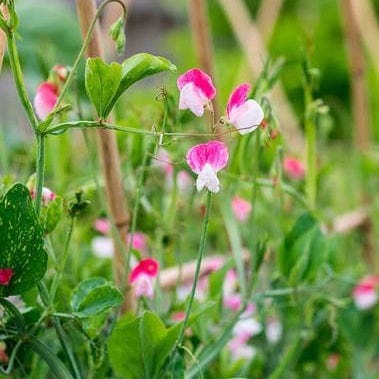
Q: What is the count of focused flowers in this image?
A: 3